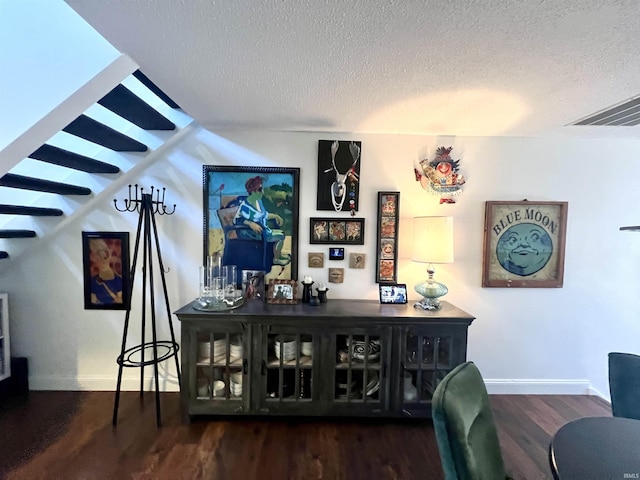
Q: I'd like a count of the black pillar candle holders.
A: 2